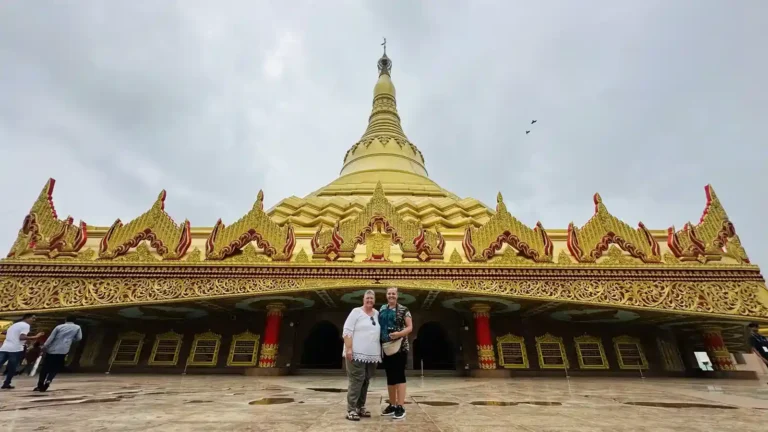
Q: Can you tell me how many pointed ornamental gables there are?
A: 7